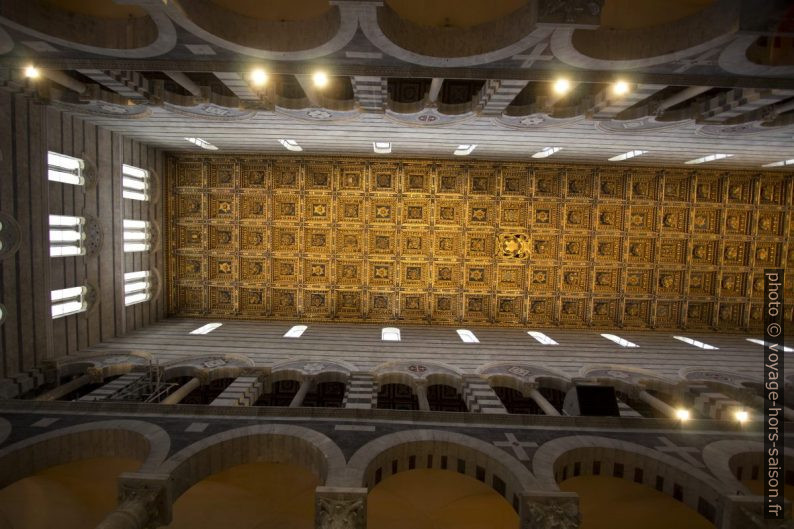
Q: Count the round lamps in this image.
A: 7